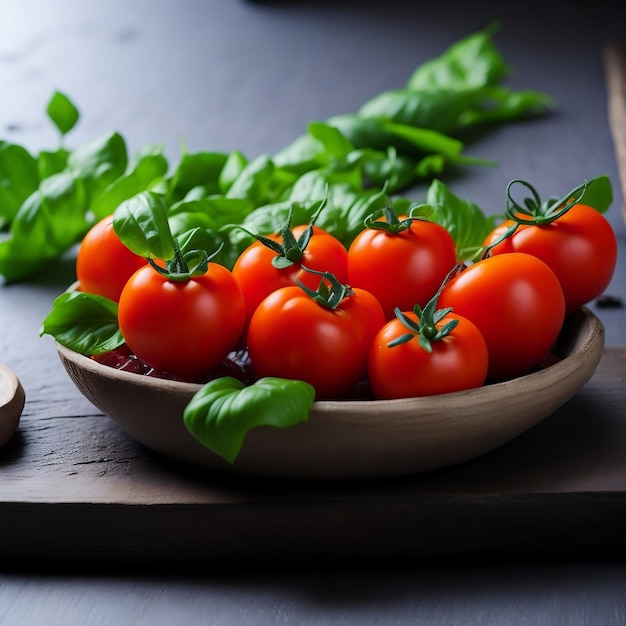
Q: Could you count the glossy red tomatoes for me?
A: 8